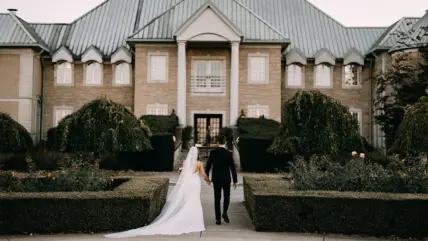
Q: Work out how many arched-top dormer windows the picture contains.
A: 6